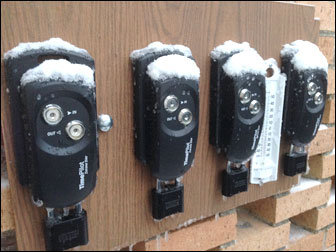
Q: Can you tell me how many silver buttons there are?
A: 8